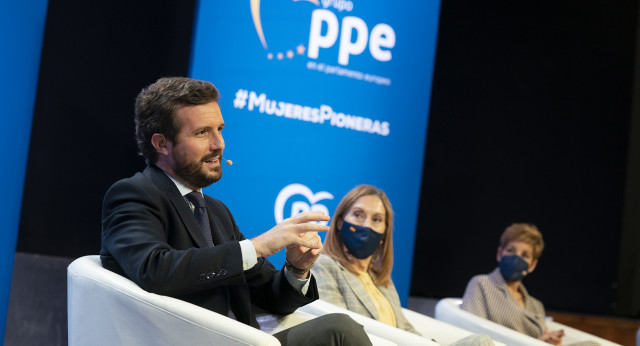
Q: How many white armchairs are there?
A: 3